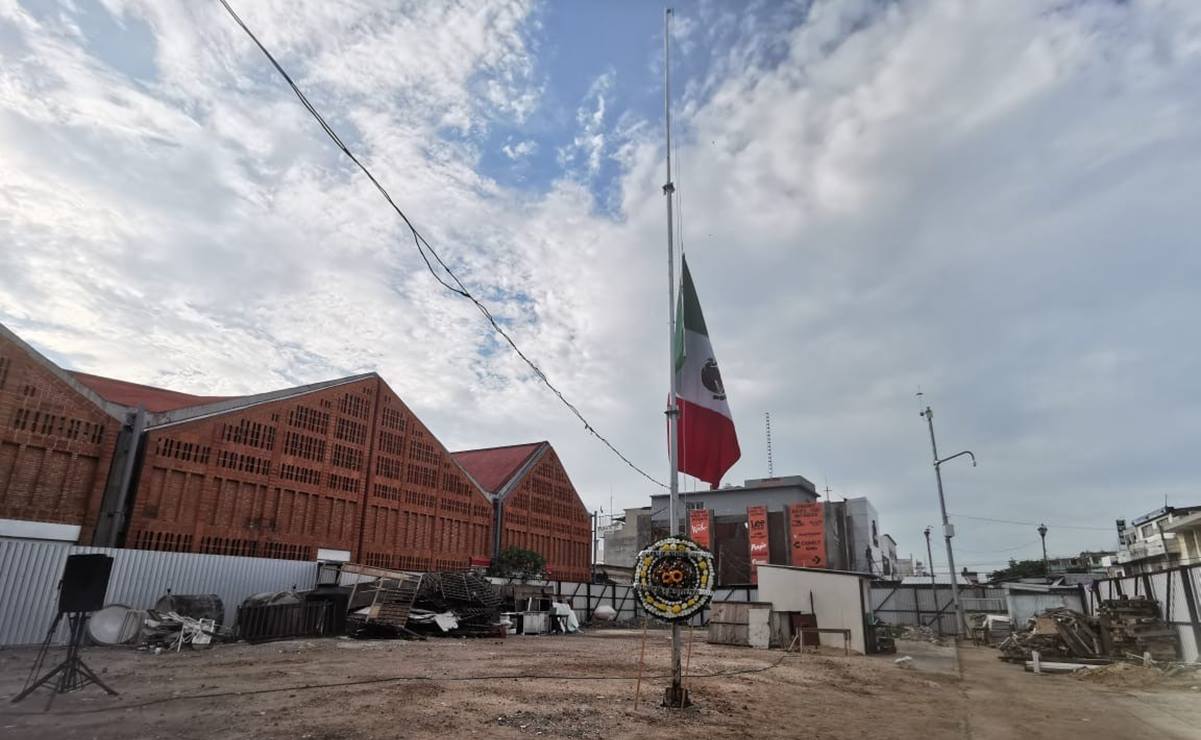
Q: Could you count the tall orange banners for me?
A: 3